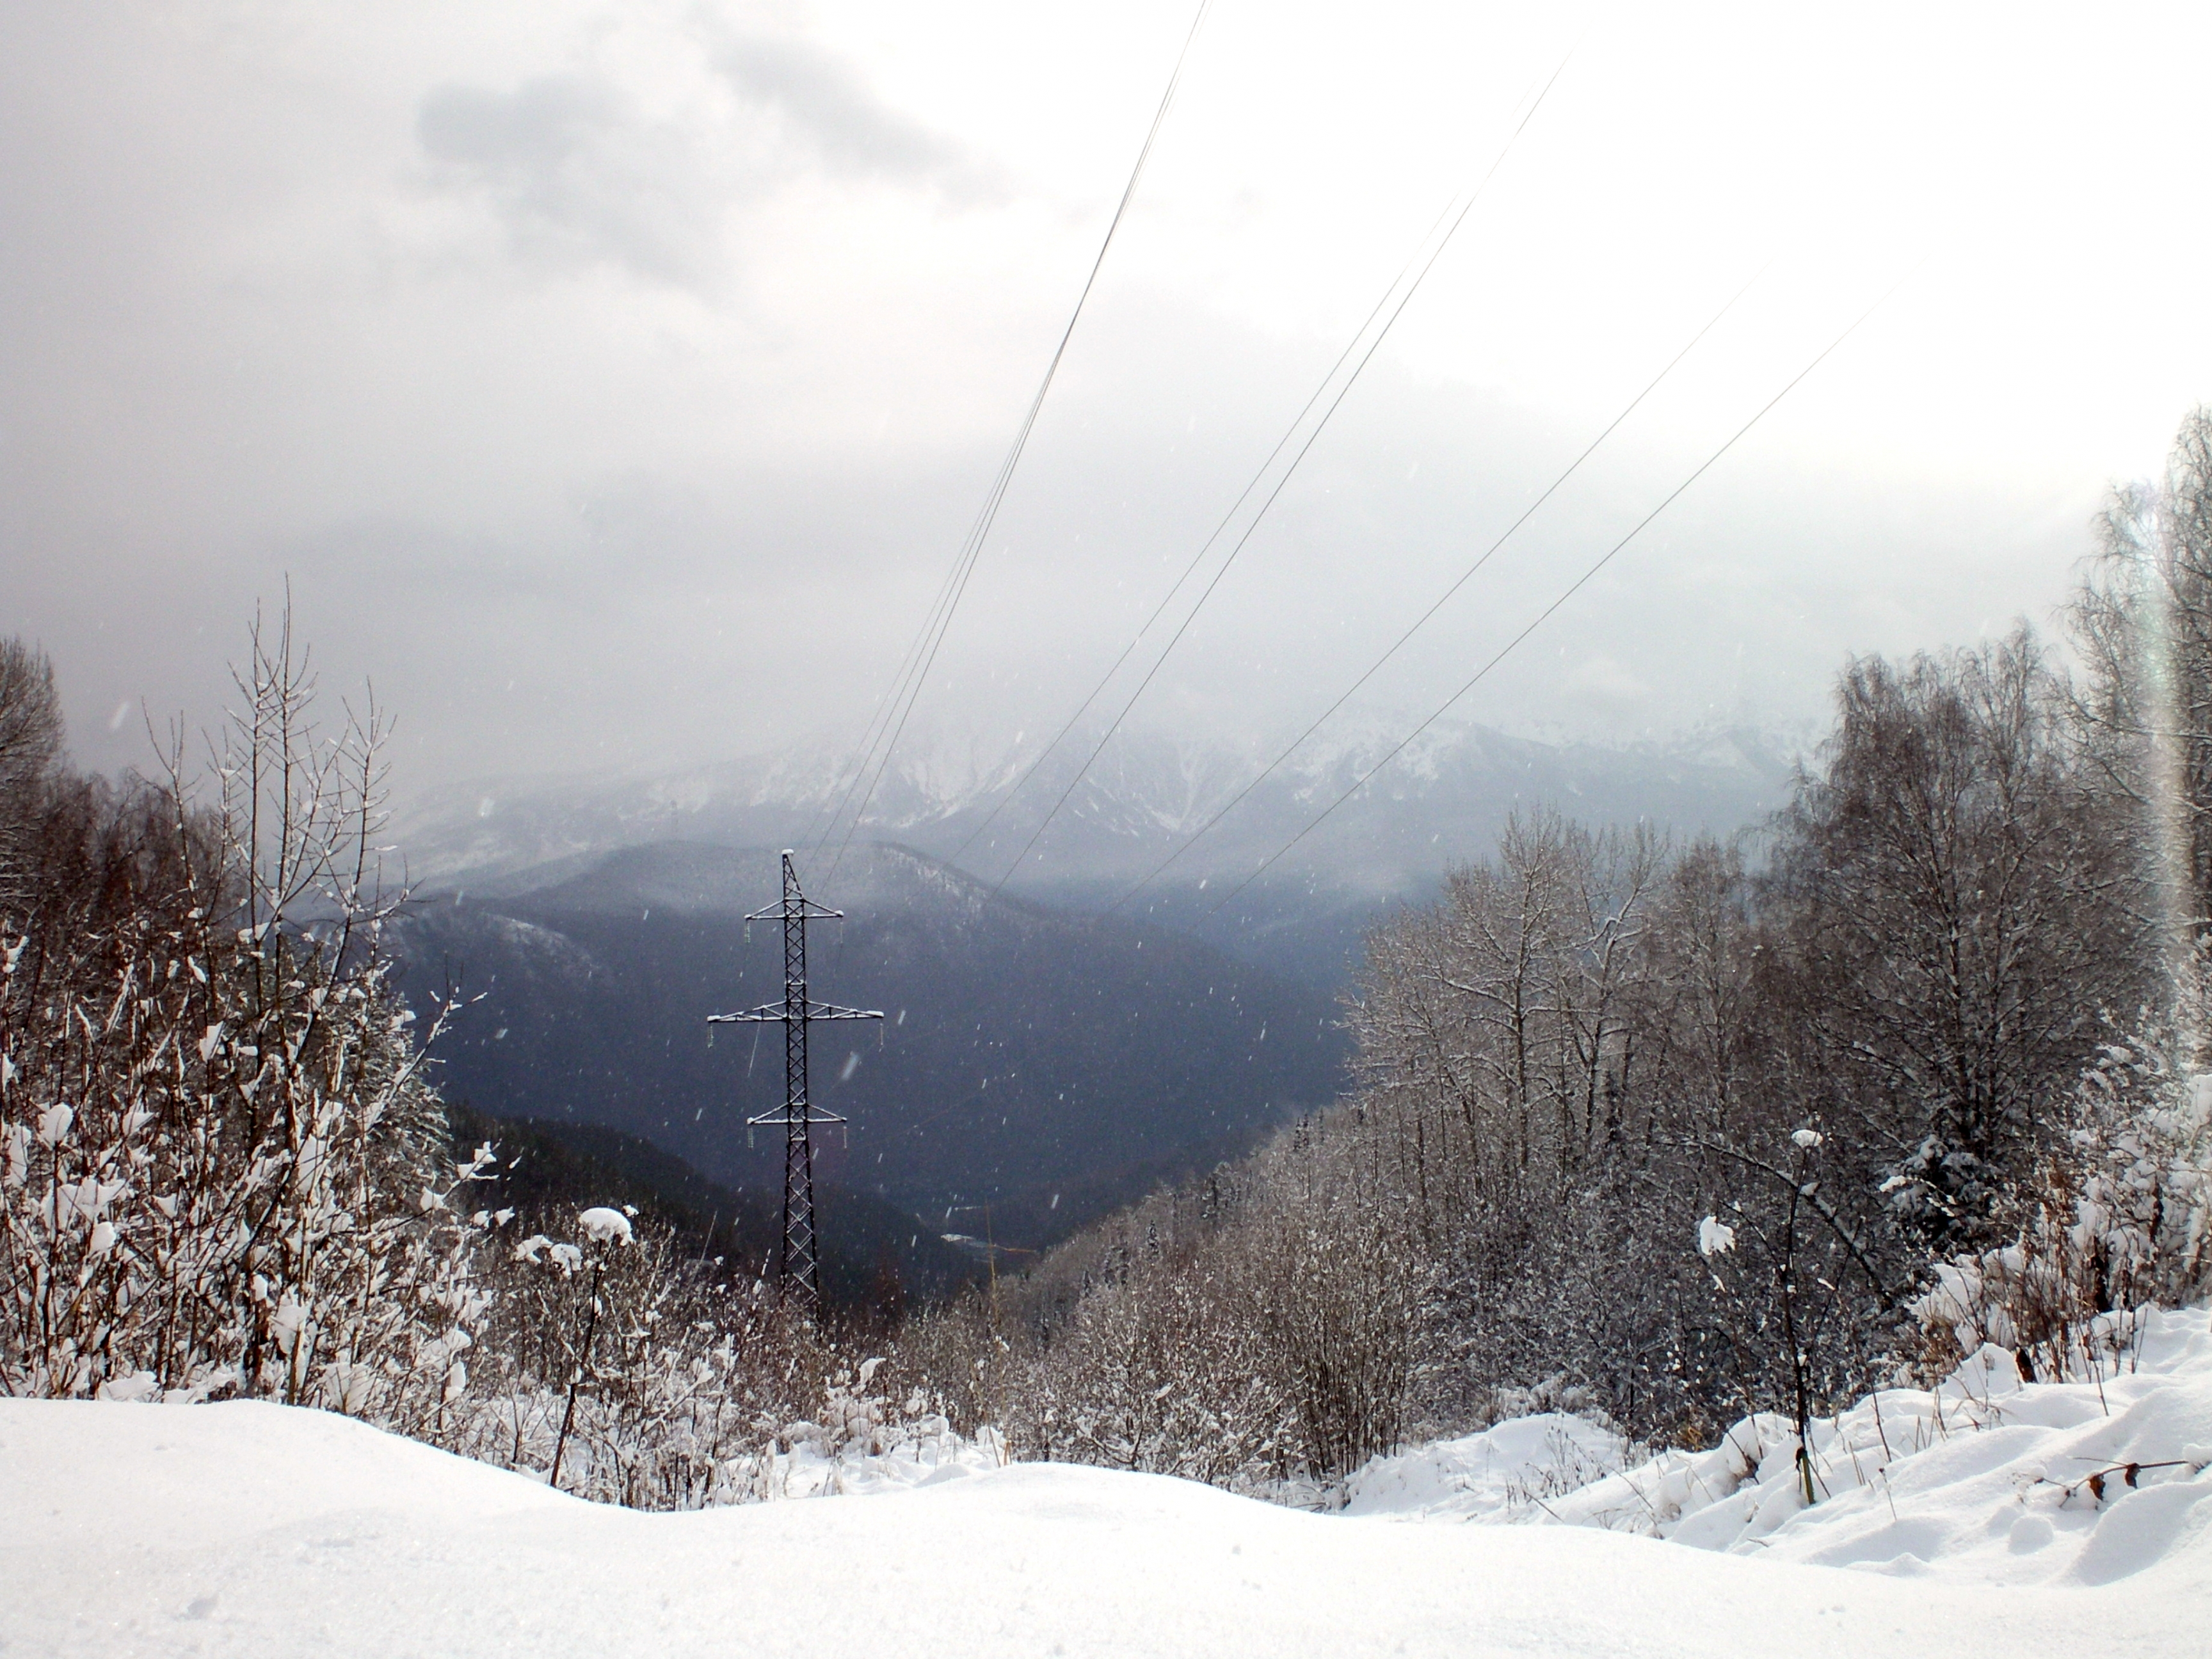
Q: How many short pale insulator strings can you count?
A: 6